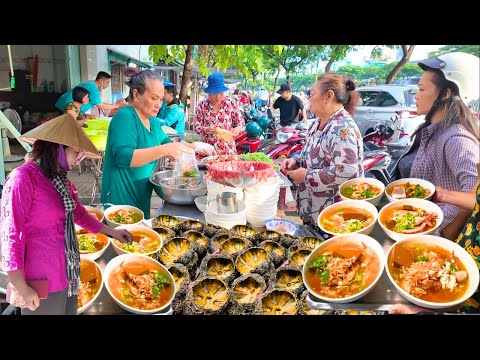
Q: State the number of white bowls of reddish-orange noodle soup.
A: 12